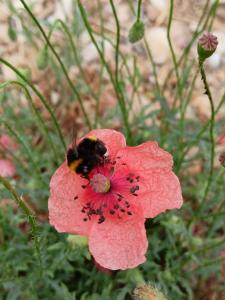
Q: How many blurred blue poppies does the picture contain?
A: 0